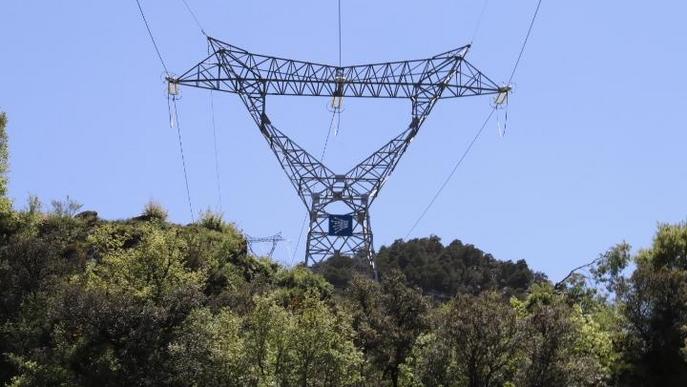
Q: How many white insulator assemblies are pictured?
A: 3